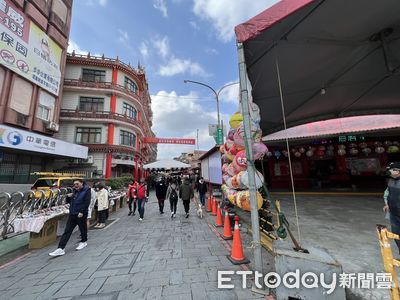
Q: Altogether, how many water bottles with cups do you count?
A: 0